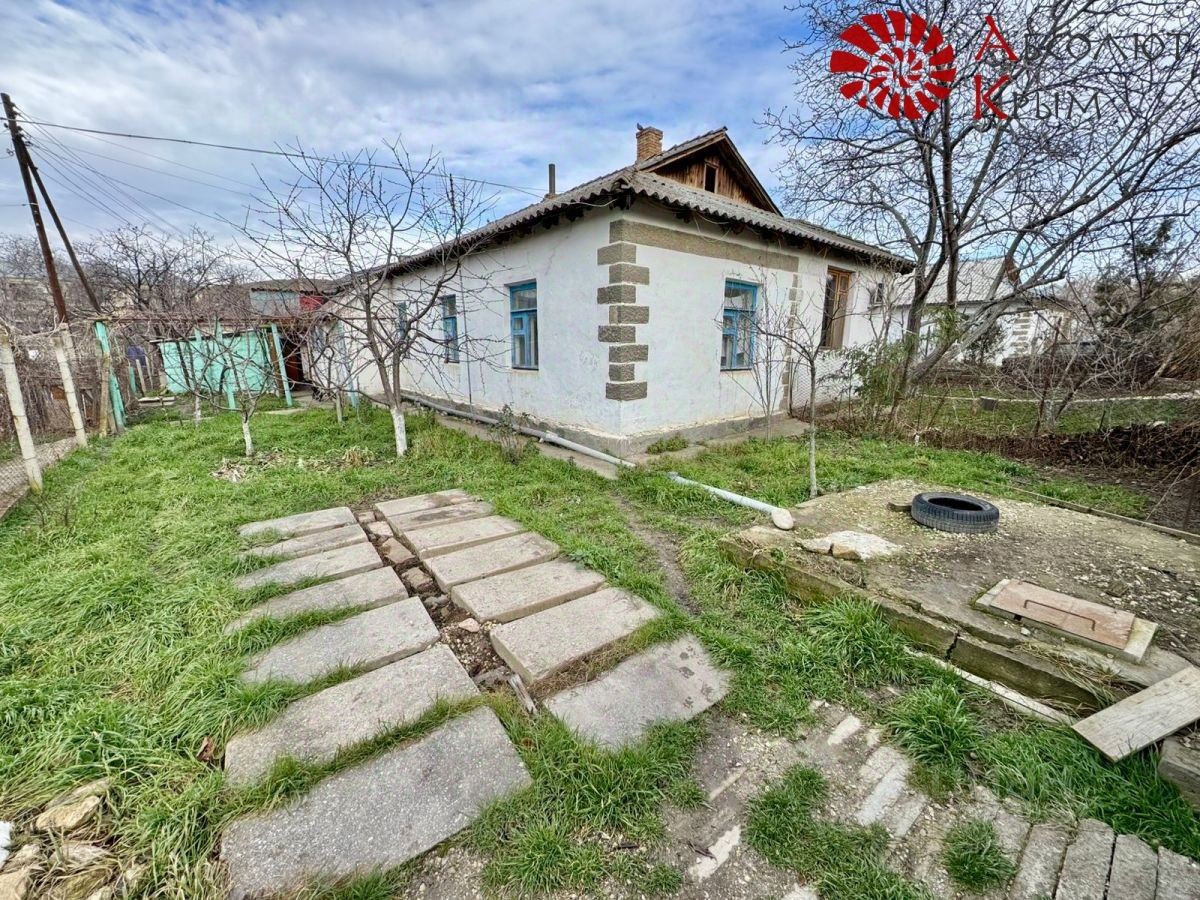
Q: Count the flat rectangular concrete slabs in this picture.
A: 14